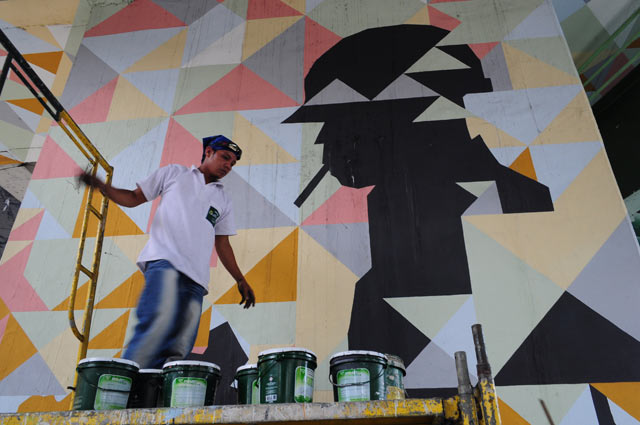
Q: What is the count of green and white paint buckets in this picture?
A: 7